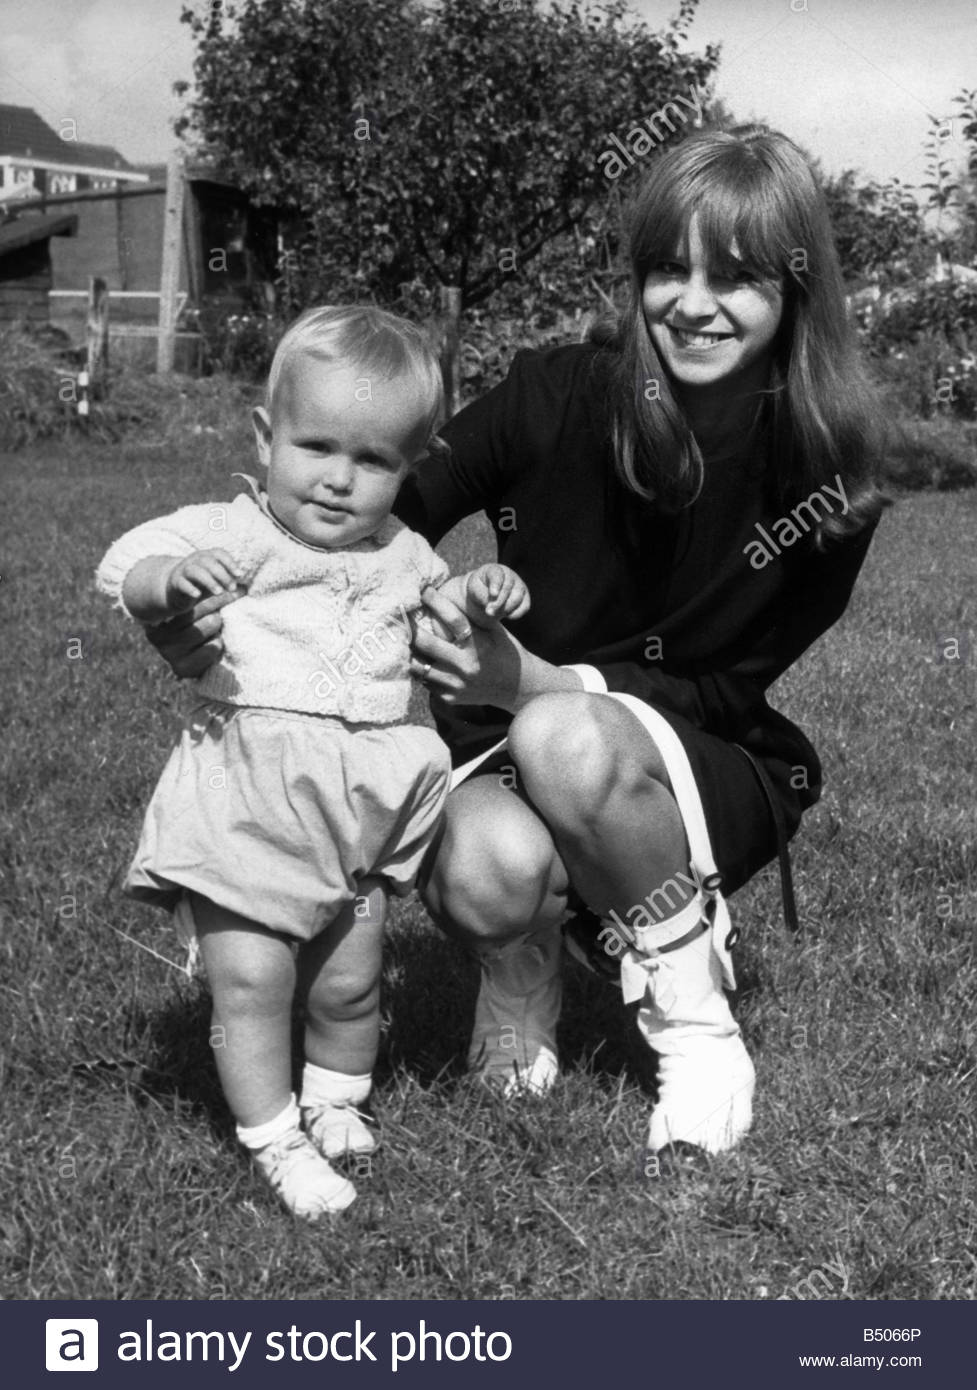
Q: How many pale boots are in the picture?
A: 2